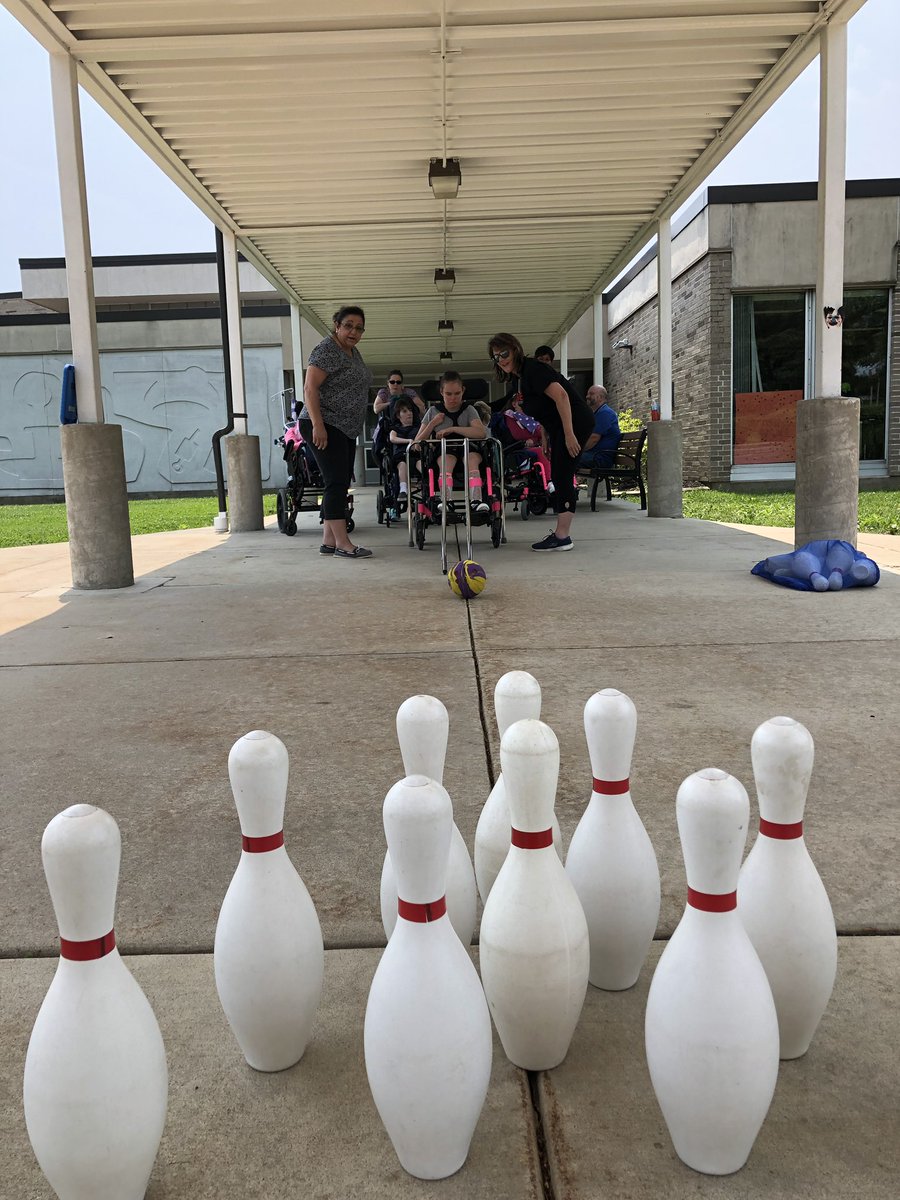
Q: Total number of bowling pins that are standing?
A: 9